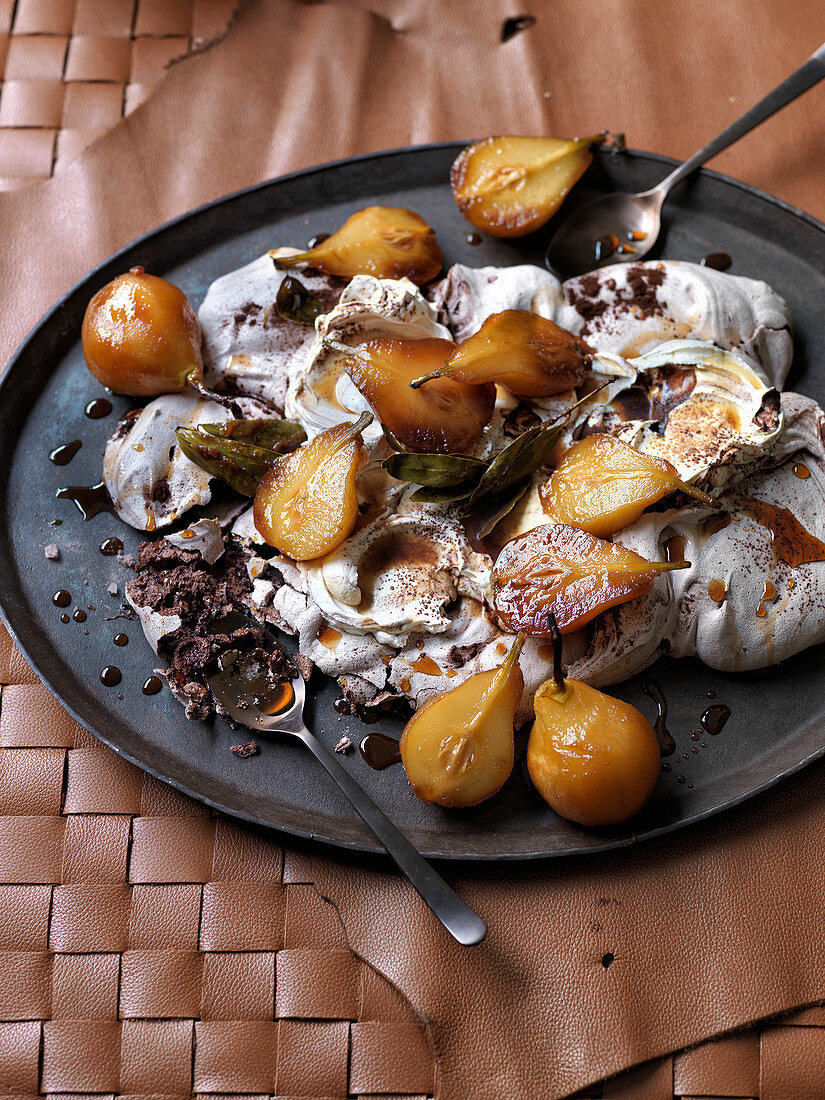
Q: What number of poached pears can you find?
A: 10